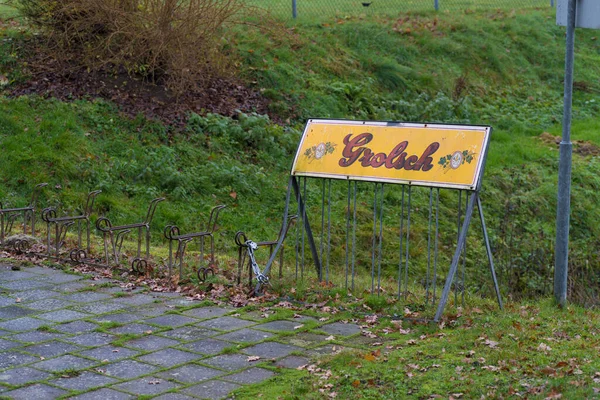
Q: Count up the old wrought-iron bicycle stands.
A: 5